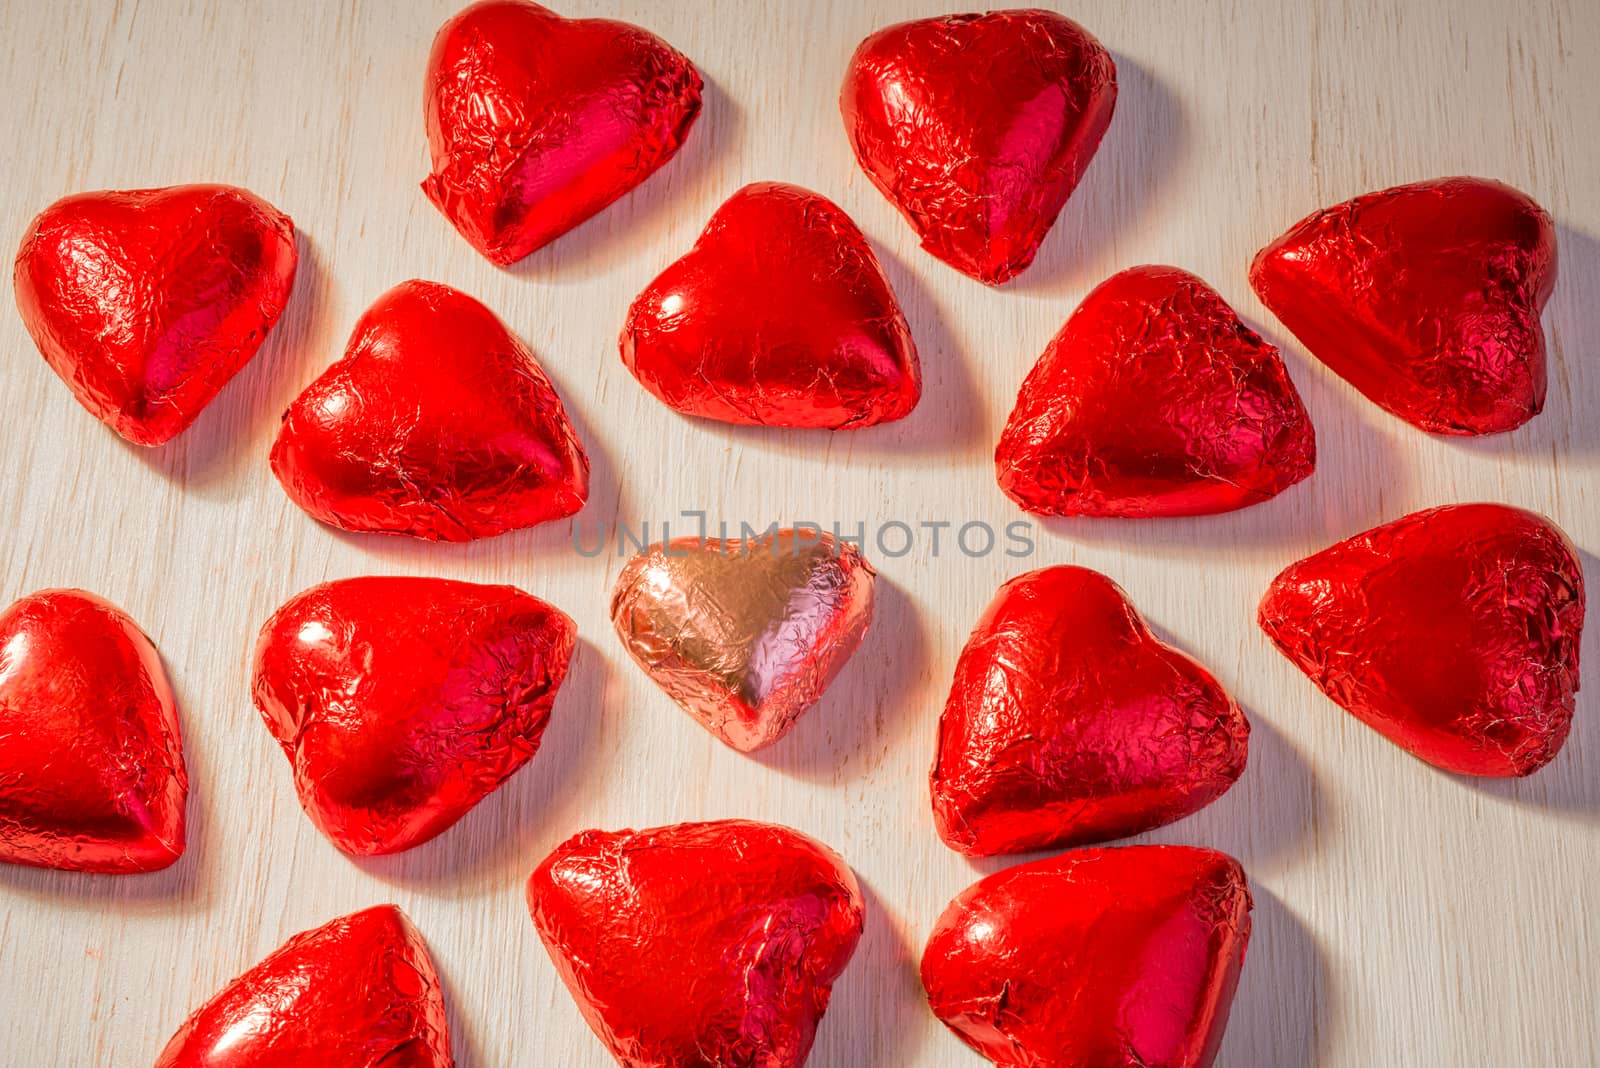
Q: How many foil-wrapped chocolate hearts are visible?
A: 15